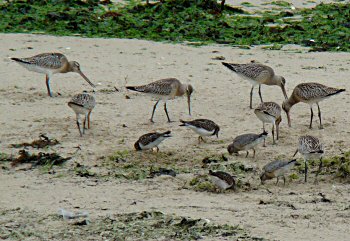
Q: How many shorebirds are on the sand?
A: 12